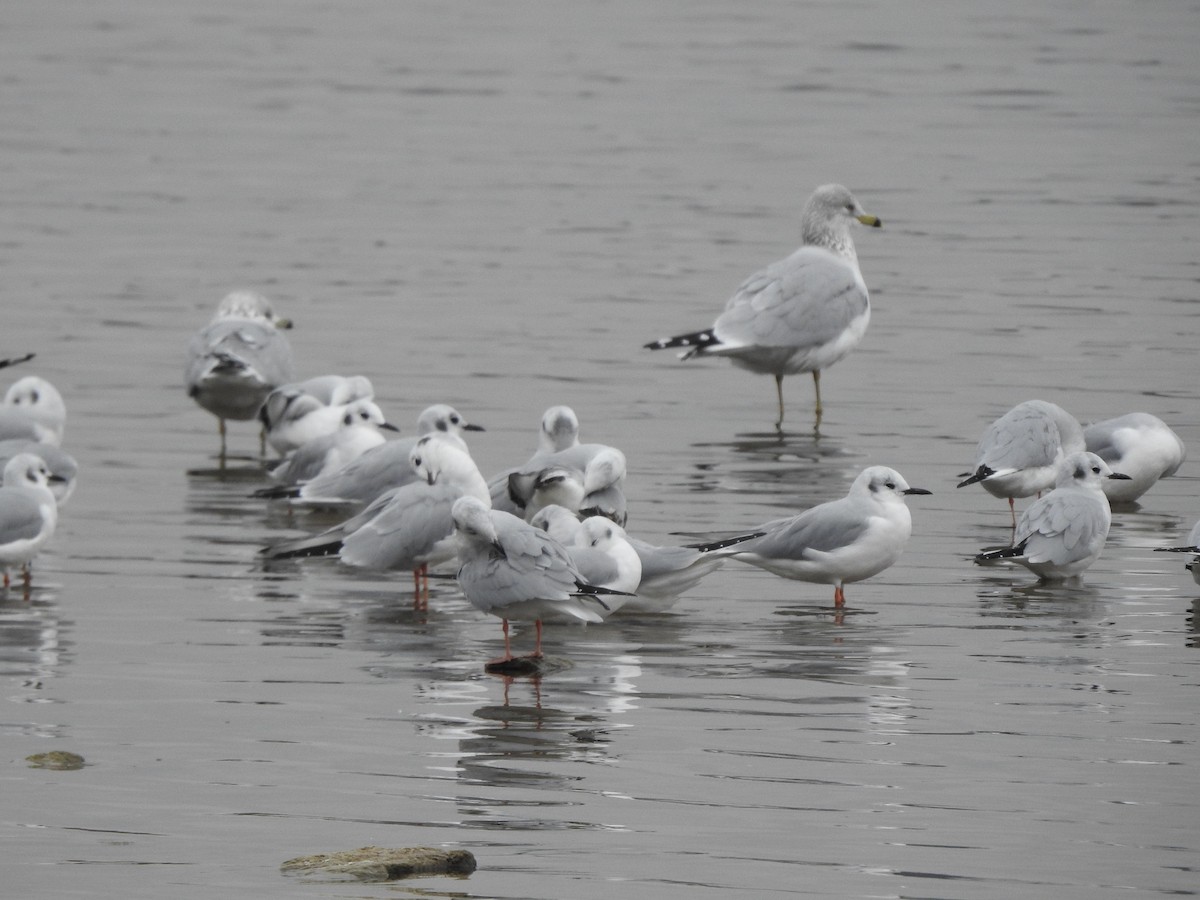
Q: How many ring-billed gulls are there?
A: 2